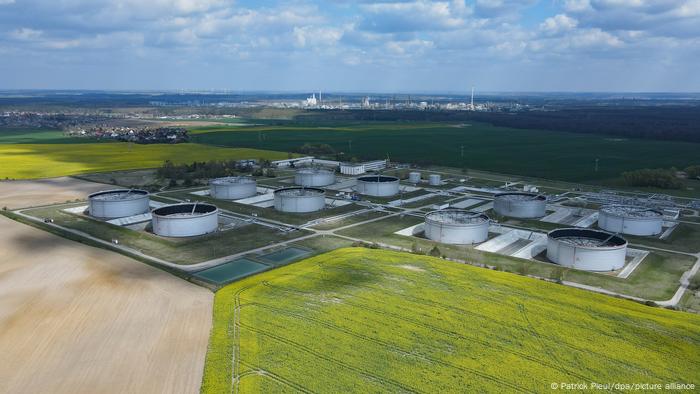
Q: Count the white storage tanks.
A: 12